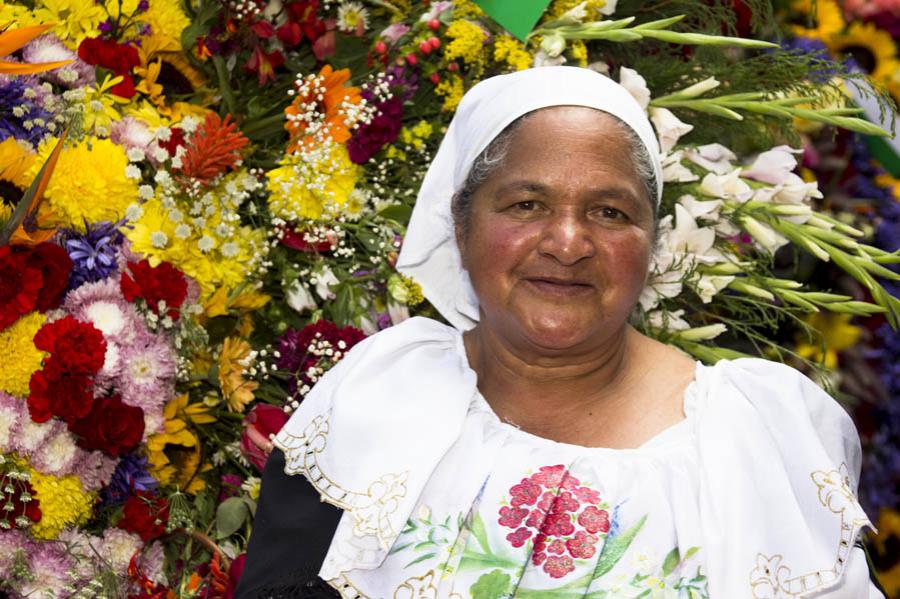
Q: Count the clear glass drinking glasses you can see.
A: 0